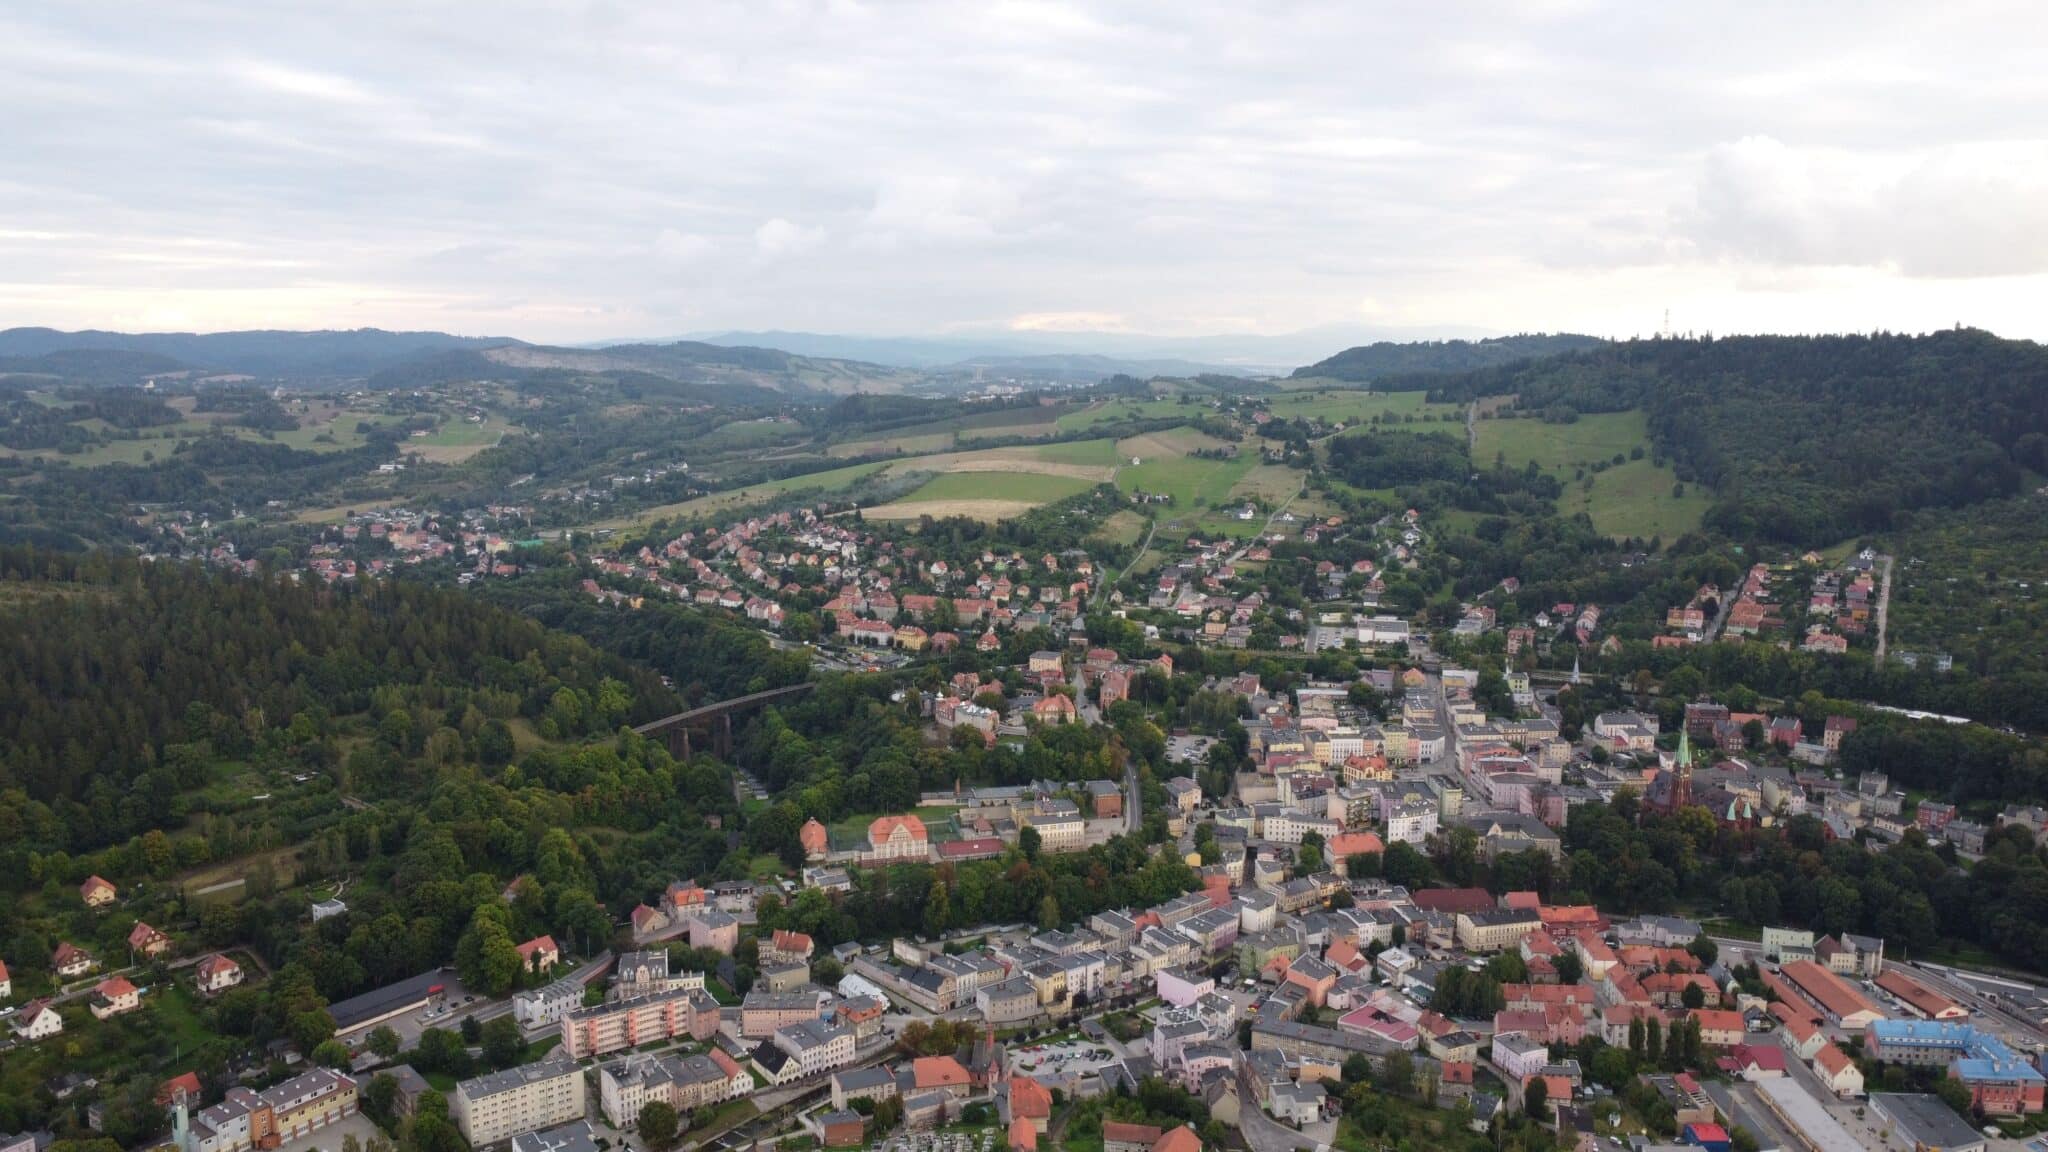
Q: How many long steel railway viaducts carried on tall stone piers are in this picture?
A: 1